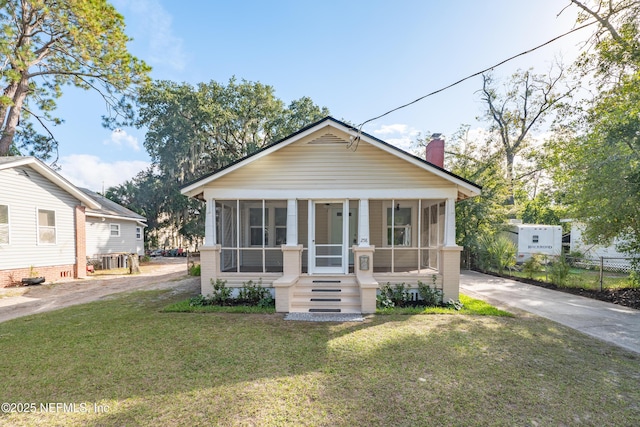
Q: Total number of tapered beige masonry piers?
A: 4